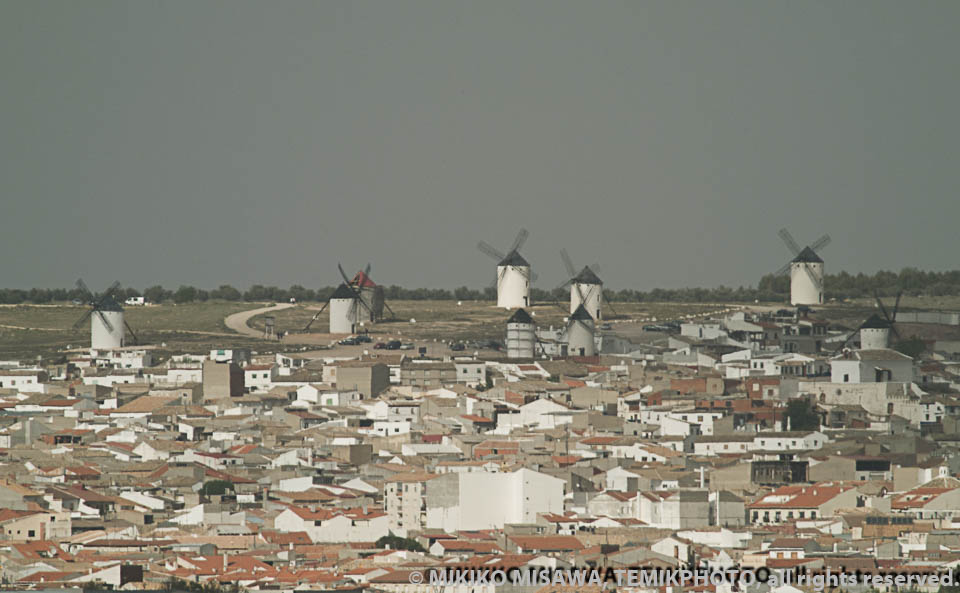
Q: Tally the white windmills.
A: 8